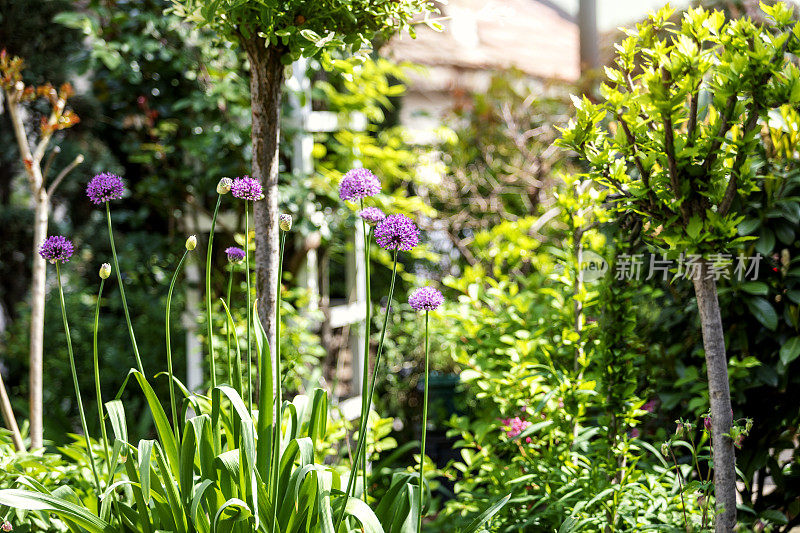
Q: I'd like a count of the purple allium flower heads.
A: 8